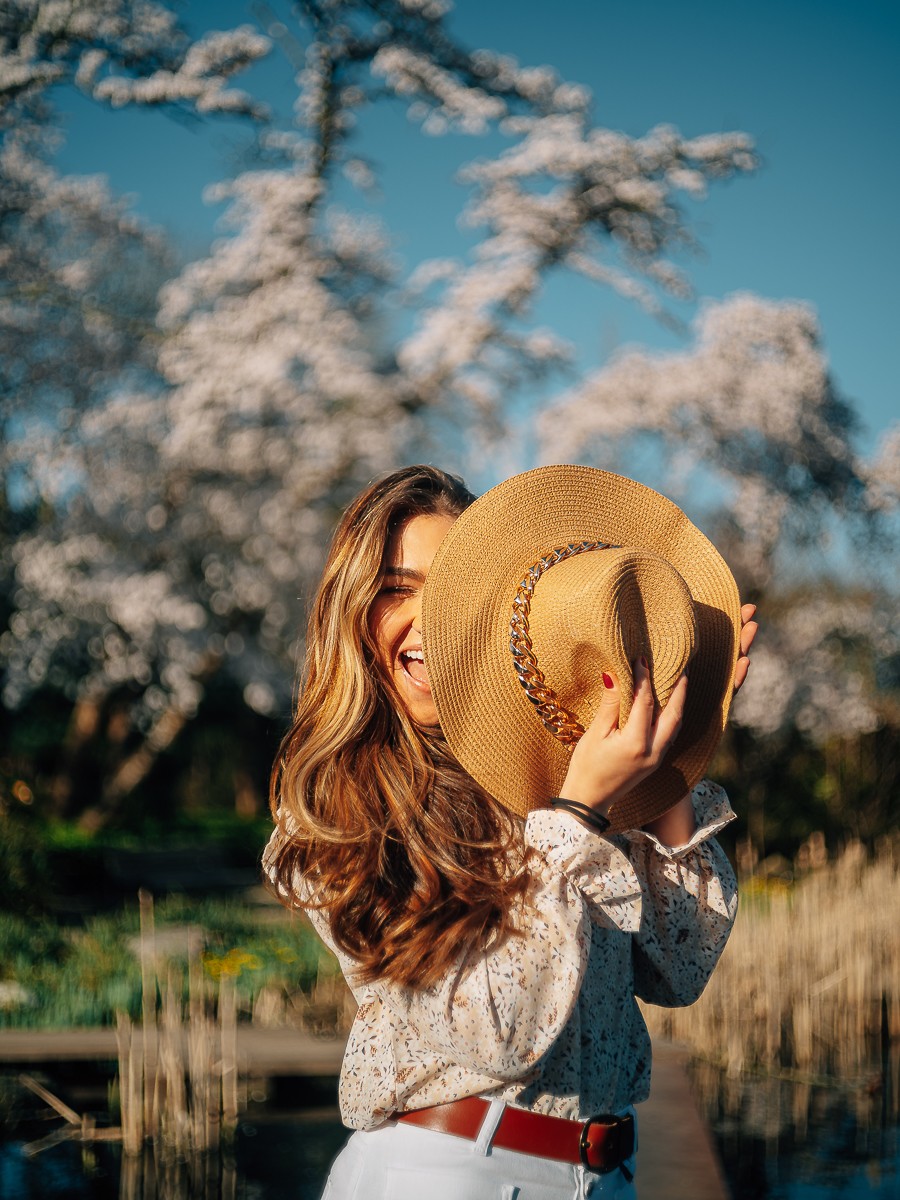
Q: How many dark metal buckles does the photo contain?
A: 1